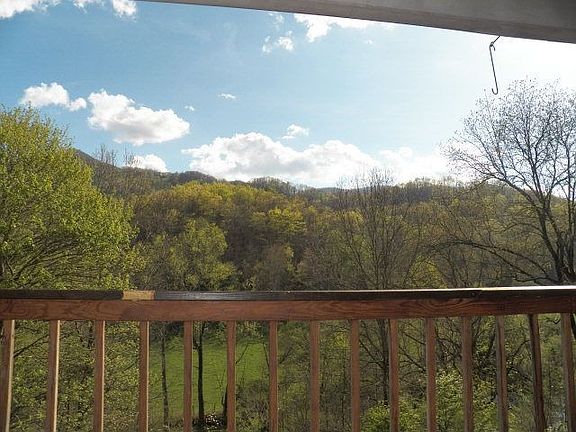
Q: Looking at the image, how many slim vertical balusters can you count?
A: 15